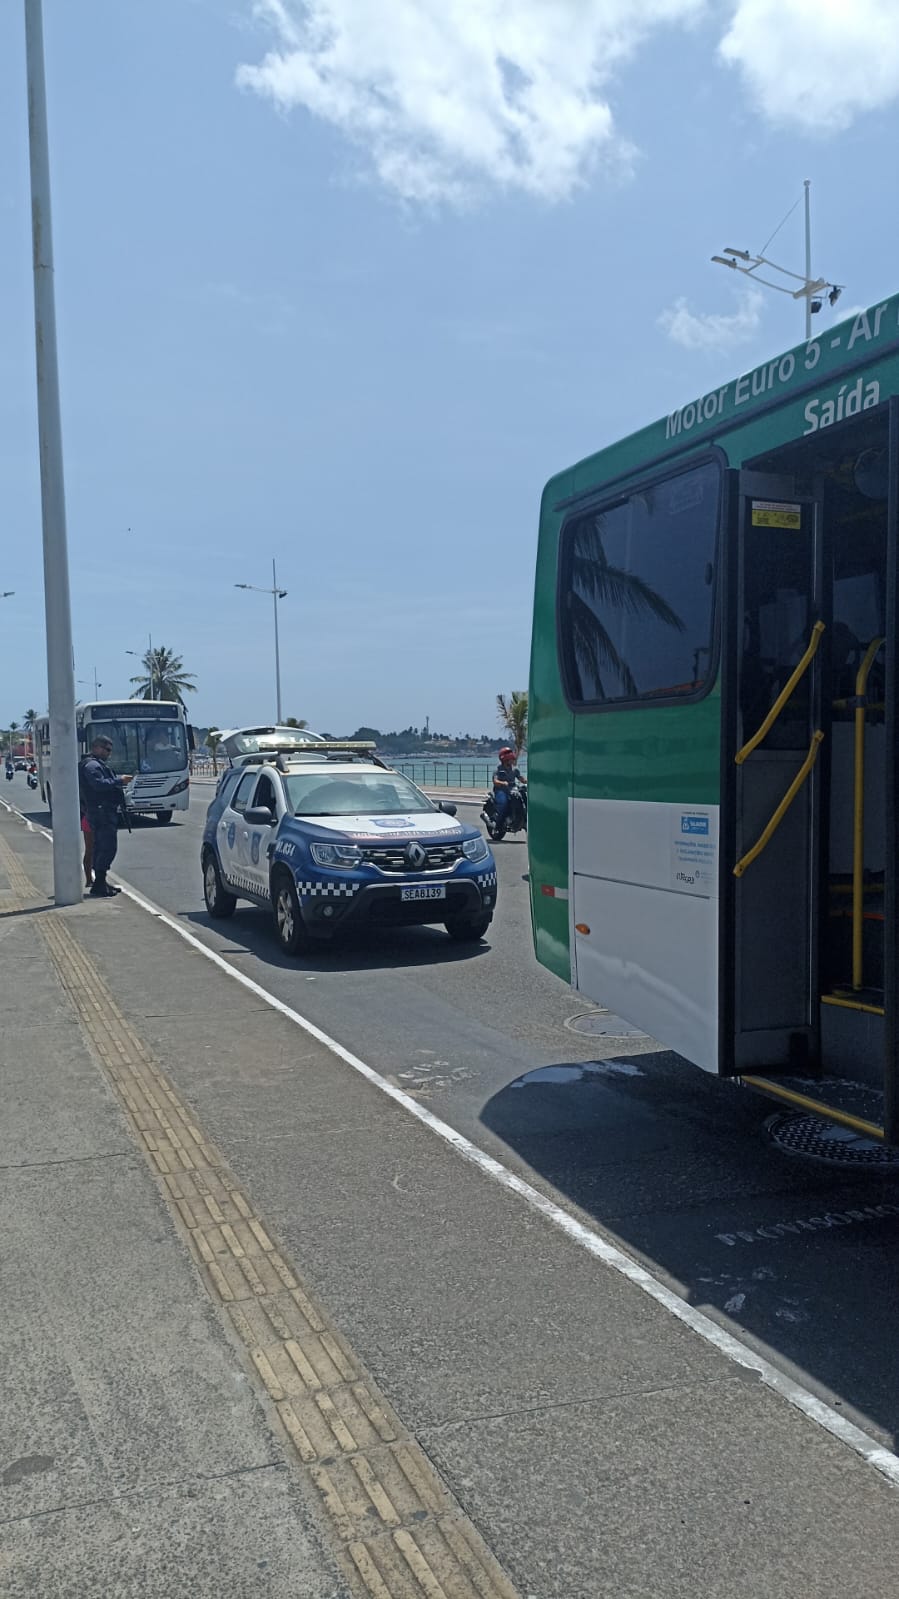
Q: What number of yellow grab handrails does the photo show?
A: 3